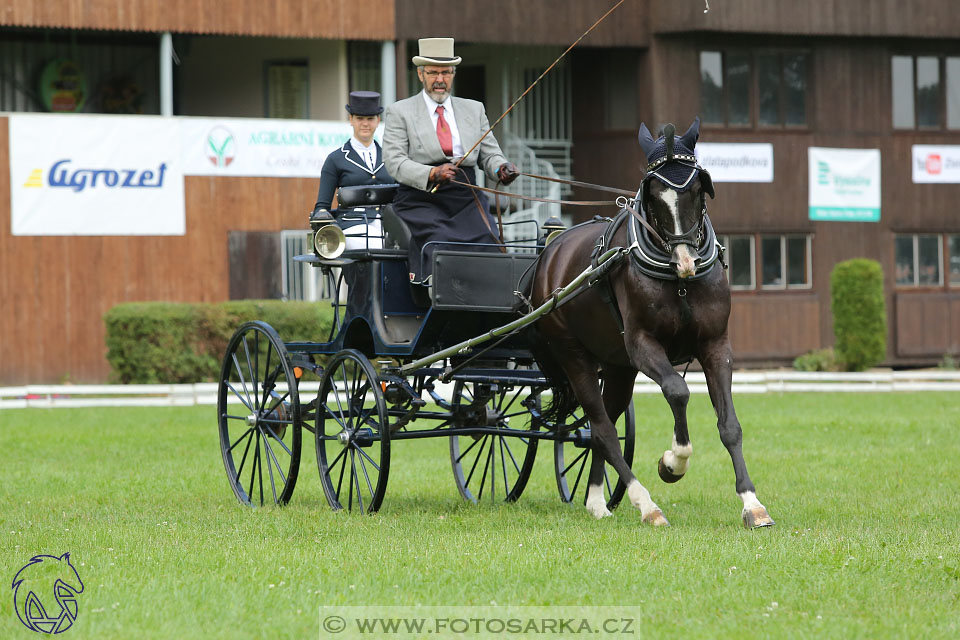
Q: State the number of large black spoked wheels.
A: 4